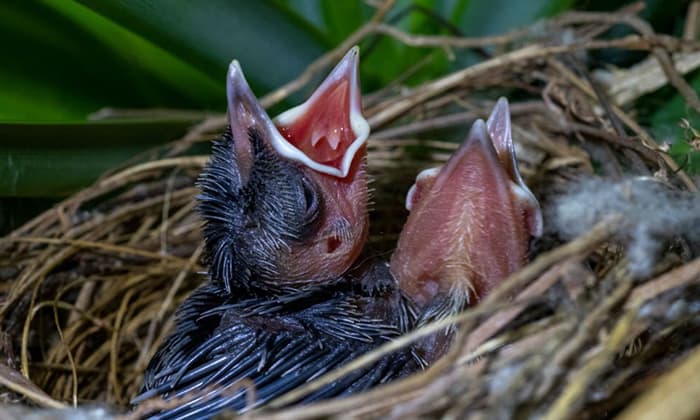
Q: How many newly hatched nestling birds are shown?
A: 2